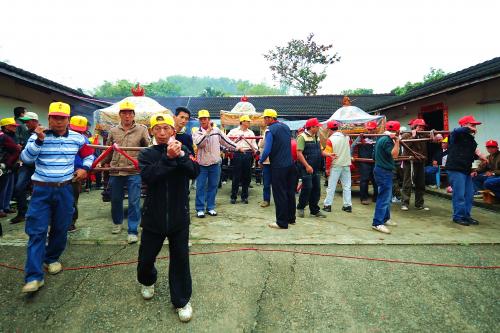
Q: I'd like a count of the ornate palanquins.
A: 3